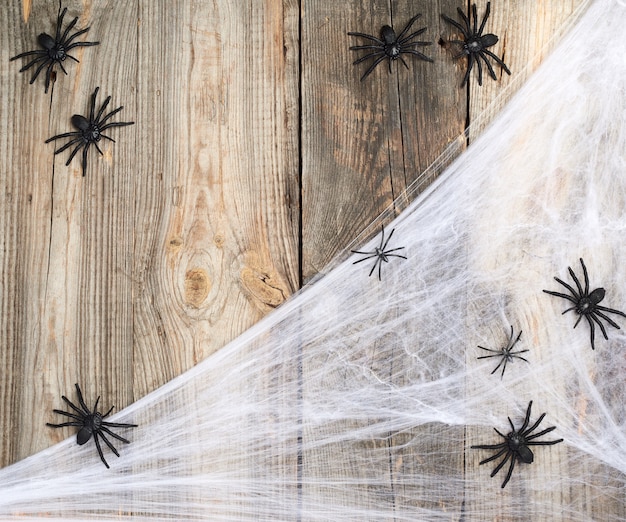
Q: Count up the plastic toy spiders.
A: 9